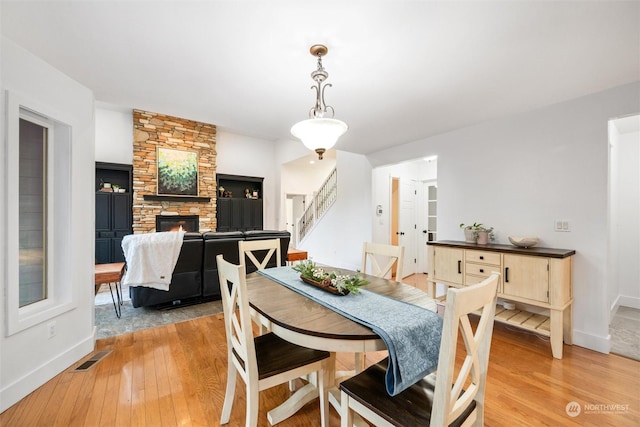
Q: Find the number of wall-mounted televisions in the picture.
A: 0